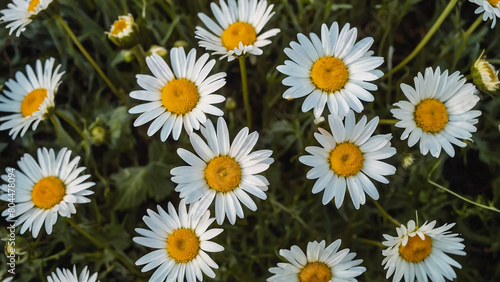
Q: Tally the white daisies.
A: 14